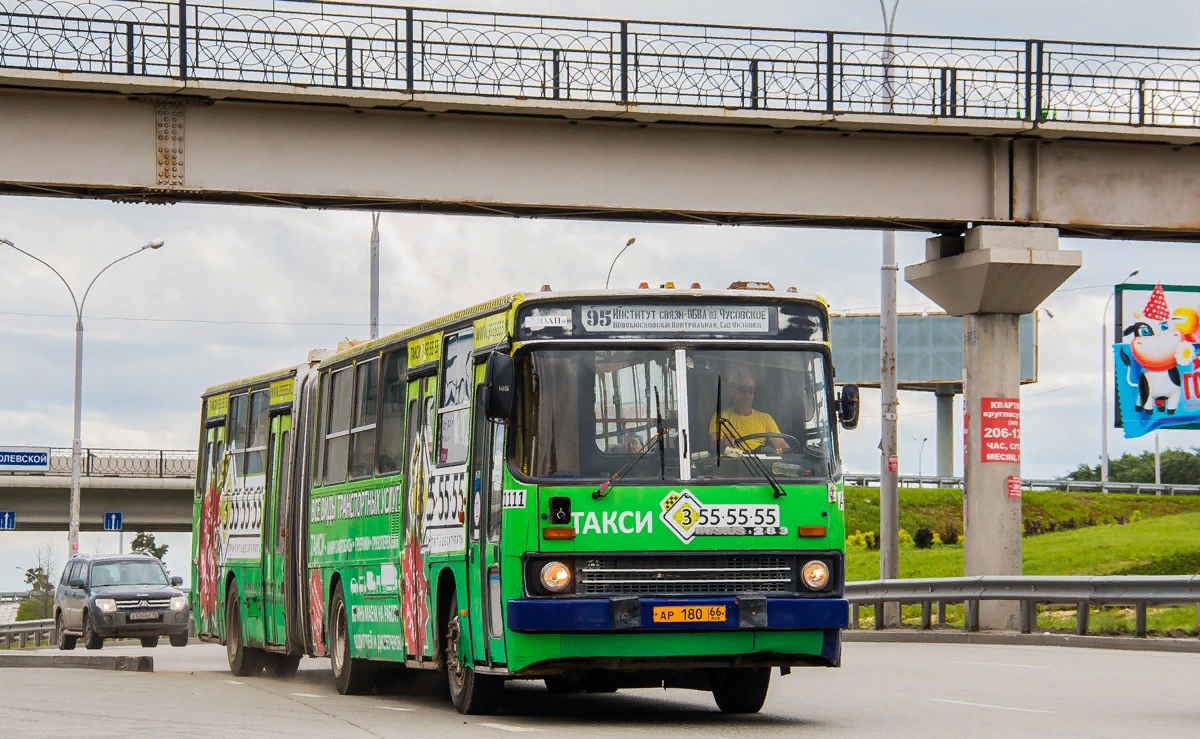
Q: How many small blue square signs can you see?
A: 2